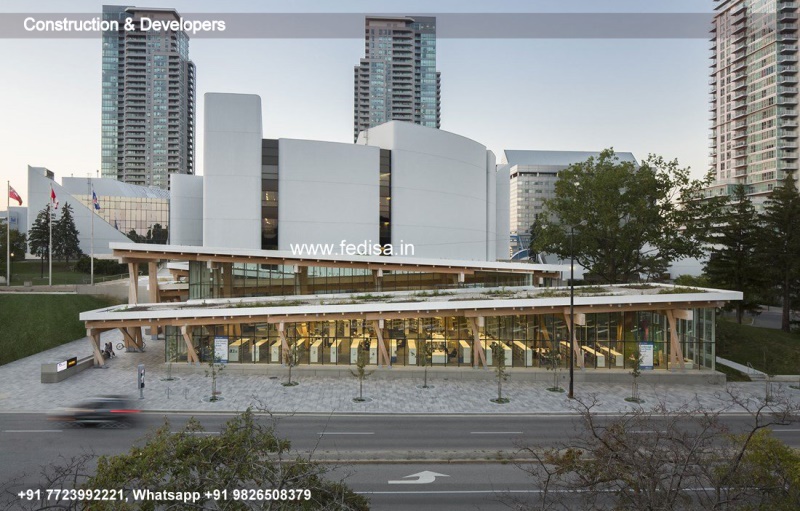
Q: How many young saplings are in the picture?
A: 8